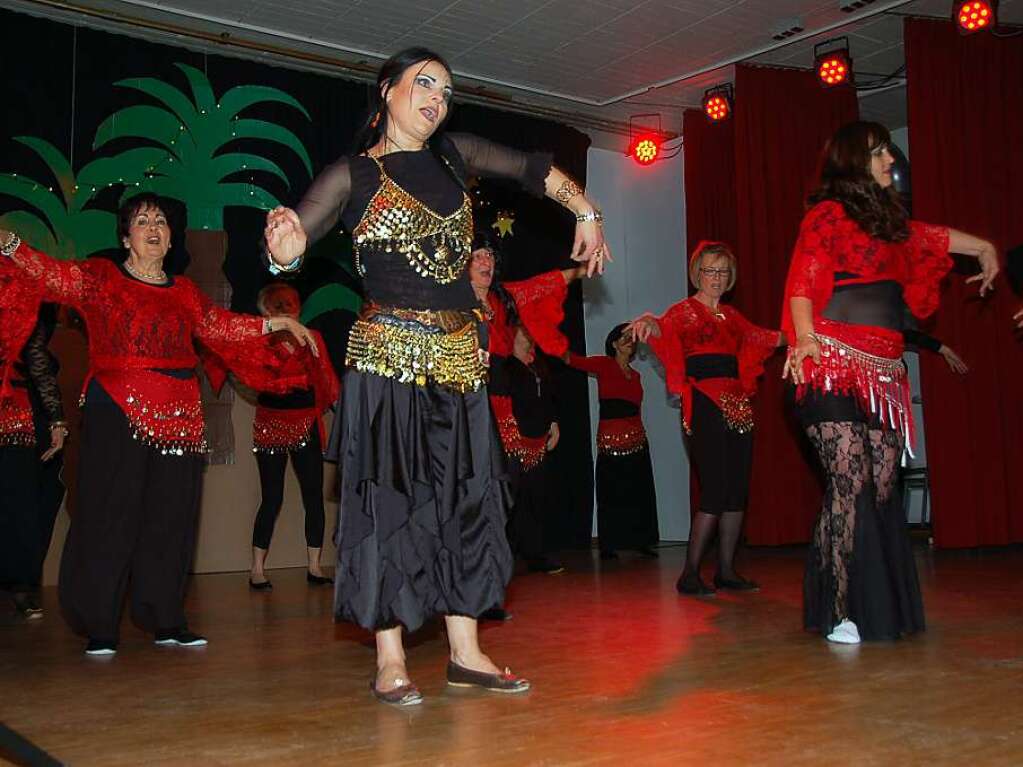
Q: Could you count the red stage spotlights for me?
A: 4